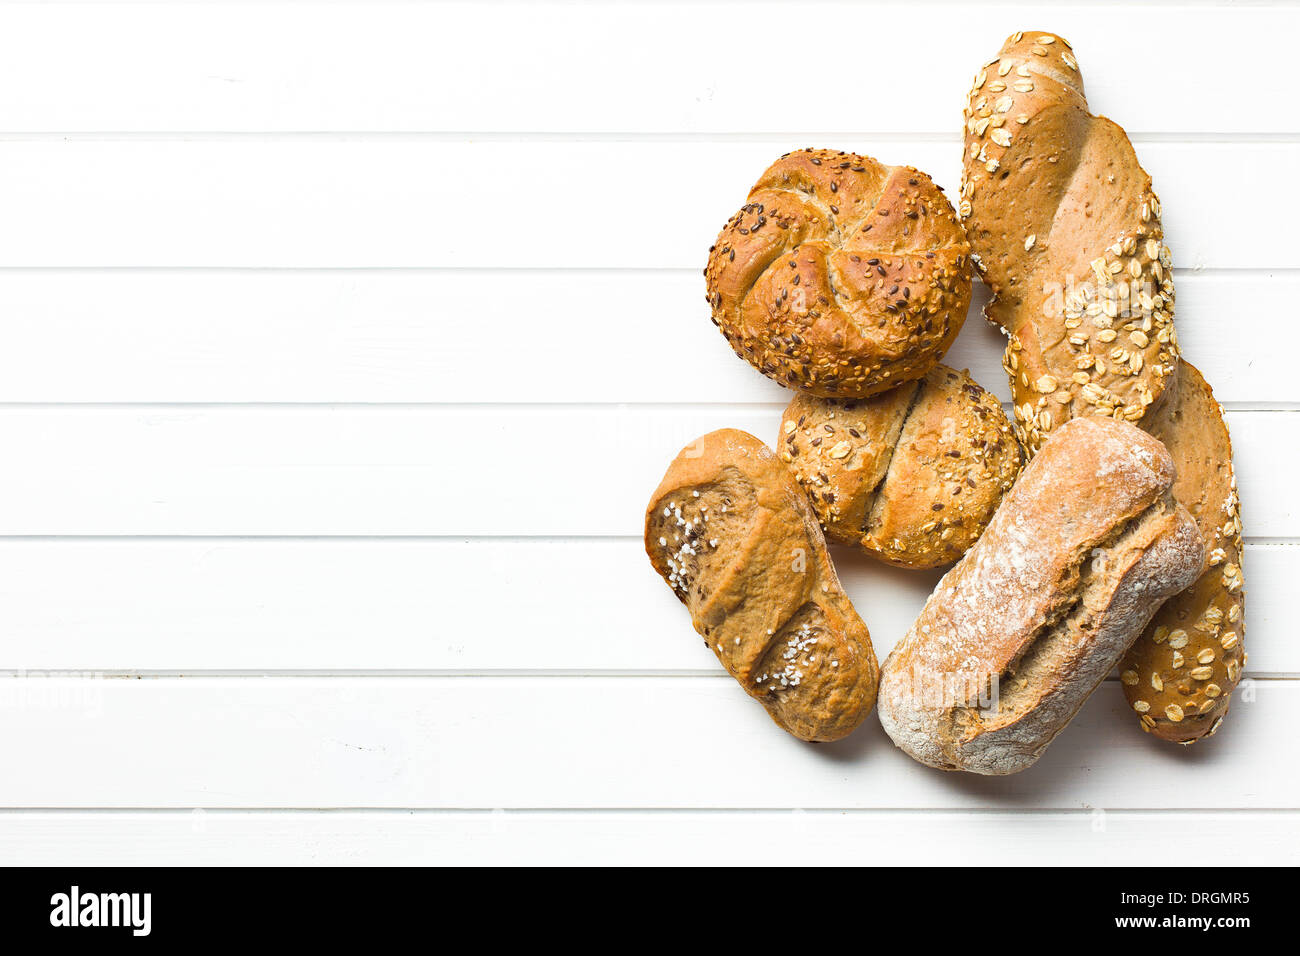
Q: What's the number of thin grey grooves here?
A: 6